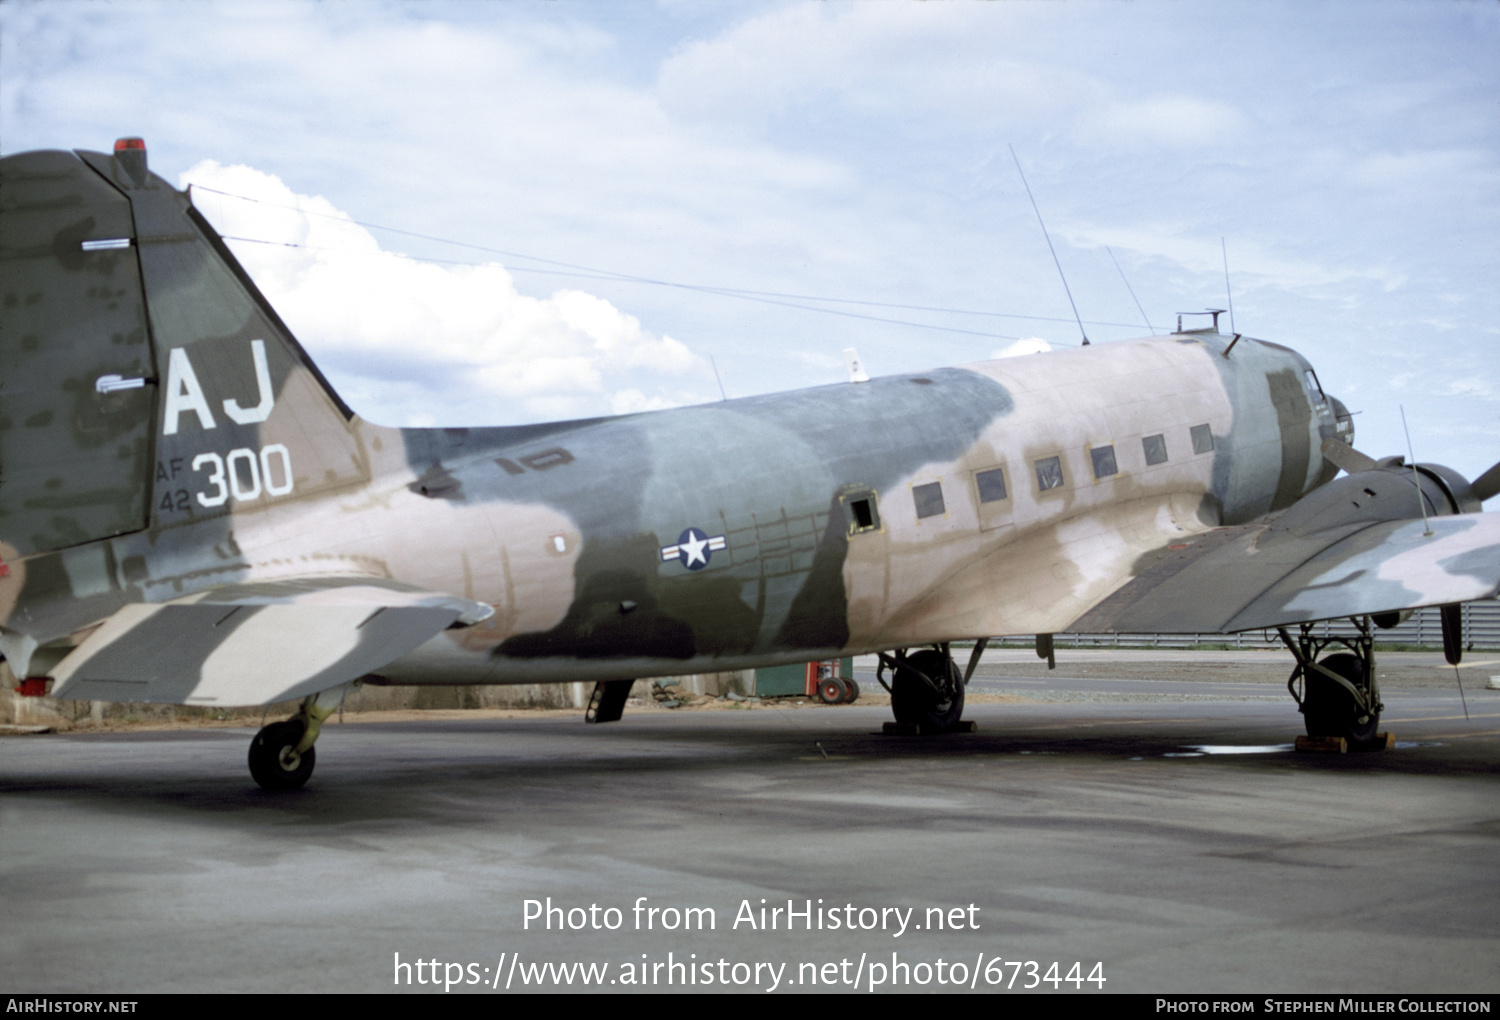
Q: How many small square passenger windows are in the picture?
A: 7